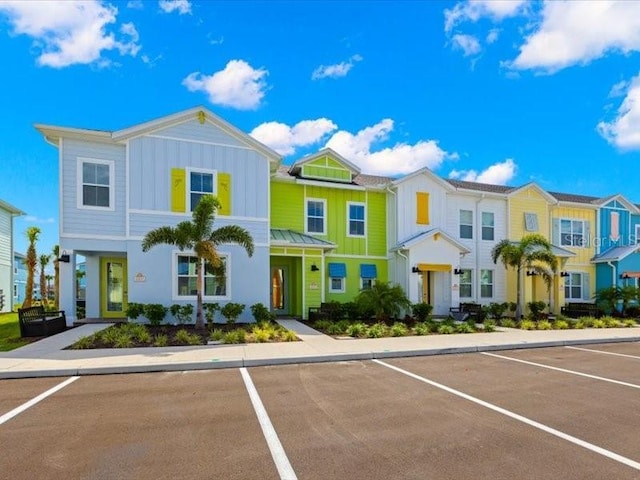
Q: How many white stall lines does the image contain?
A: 5